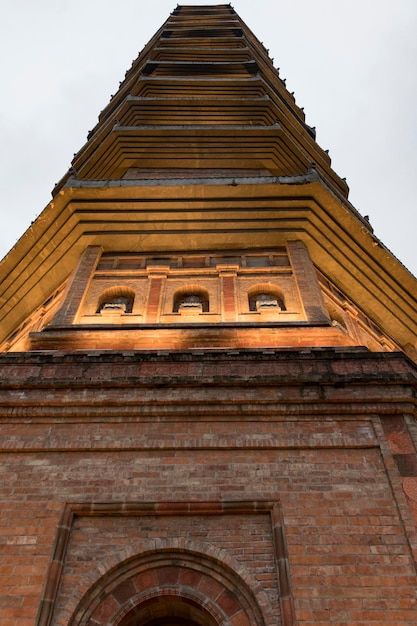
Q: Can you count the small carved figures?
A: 3